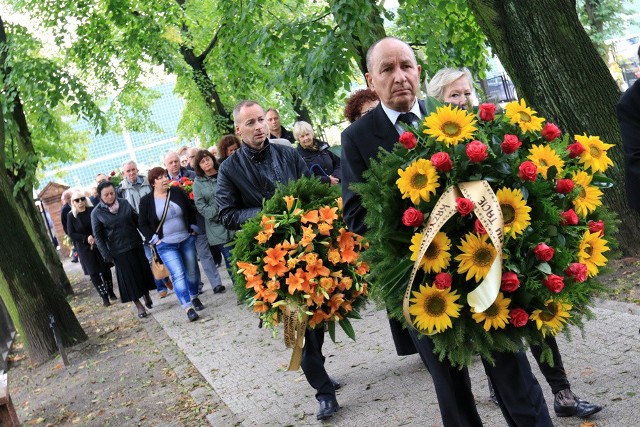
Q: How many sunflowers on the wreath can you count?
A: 13